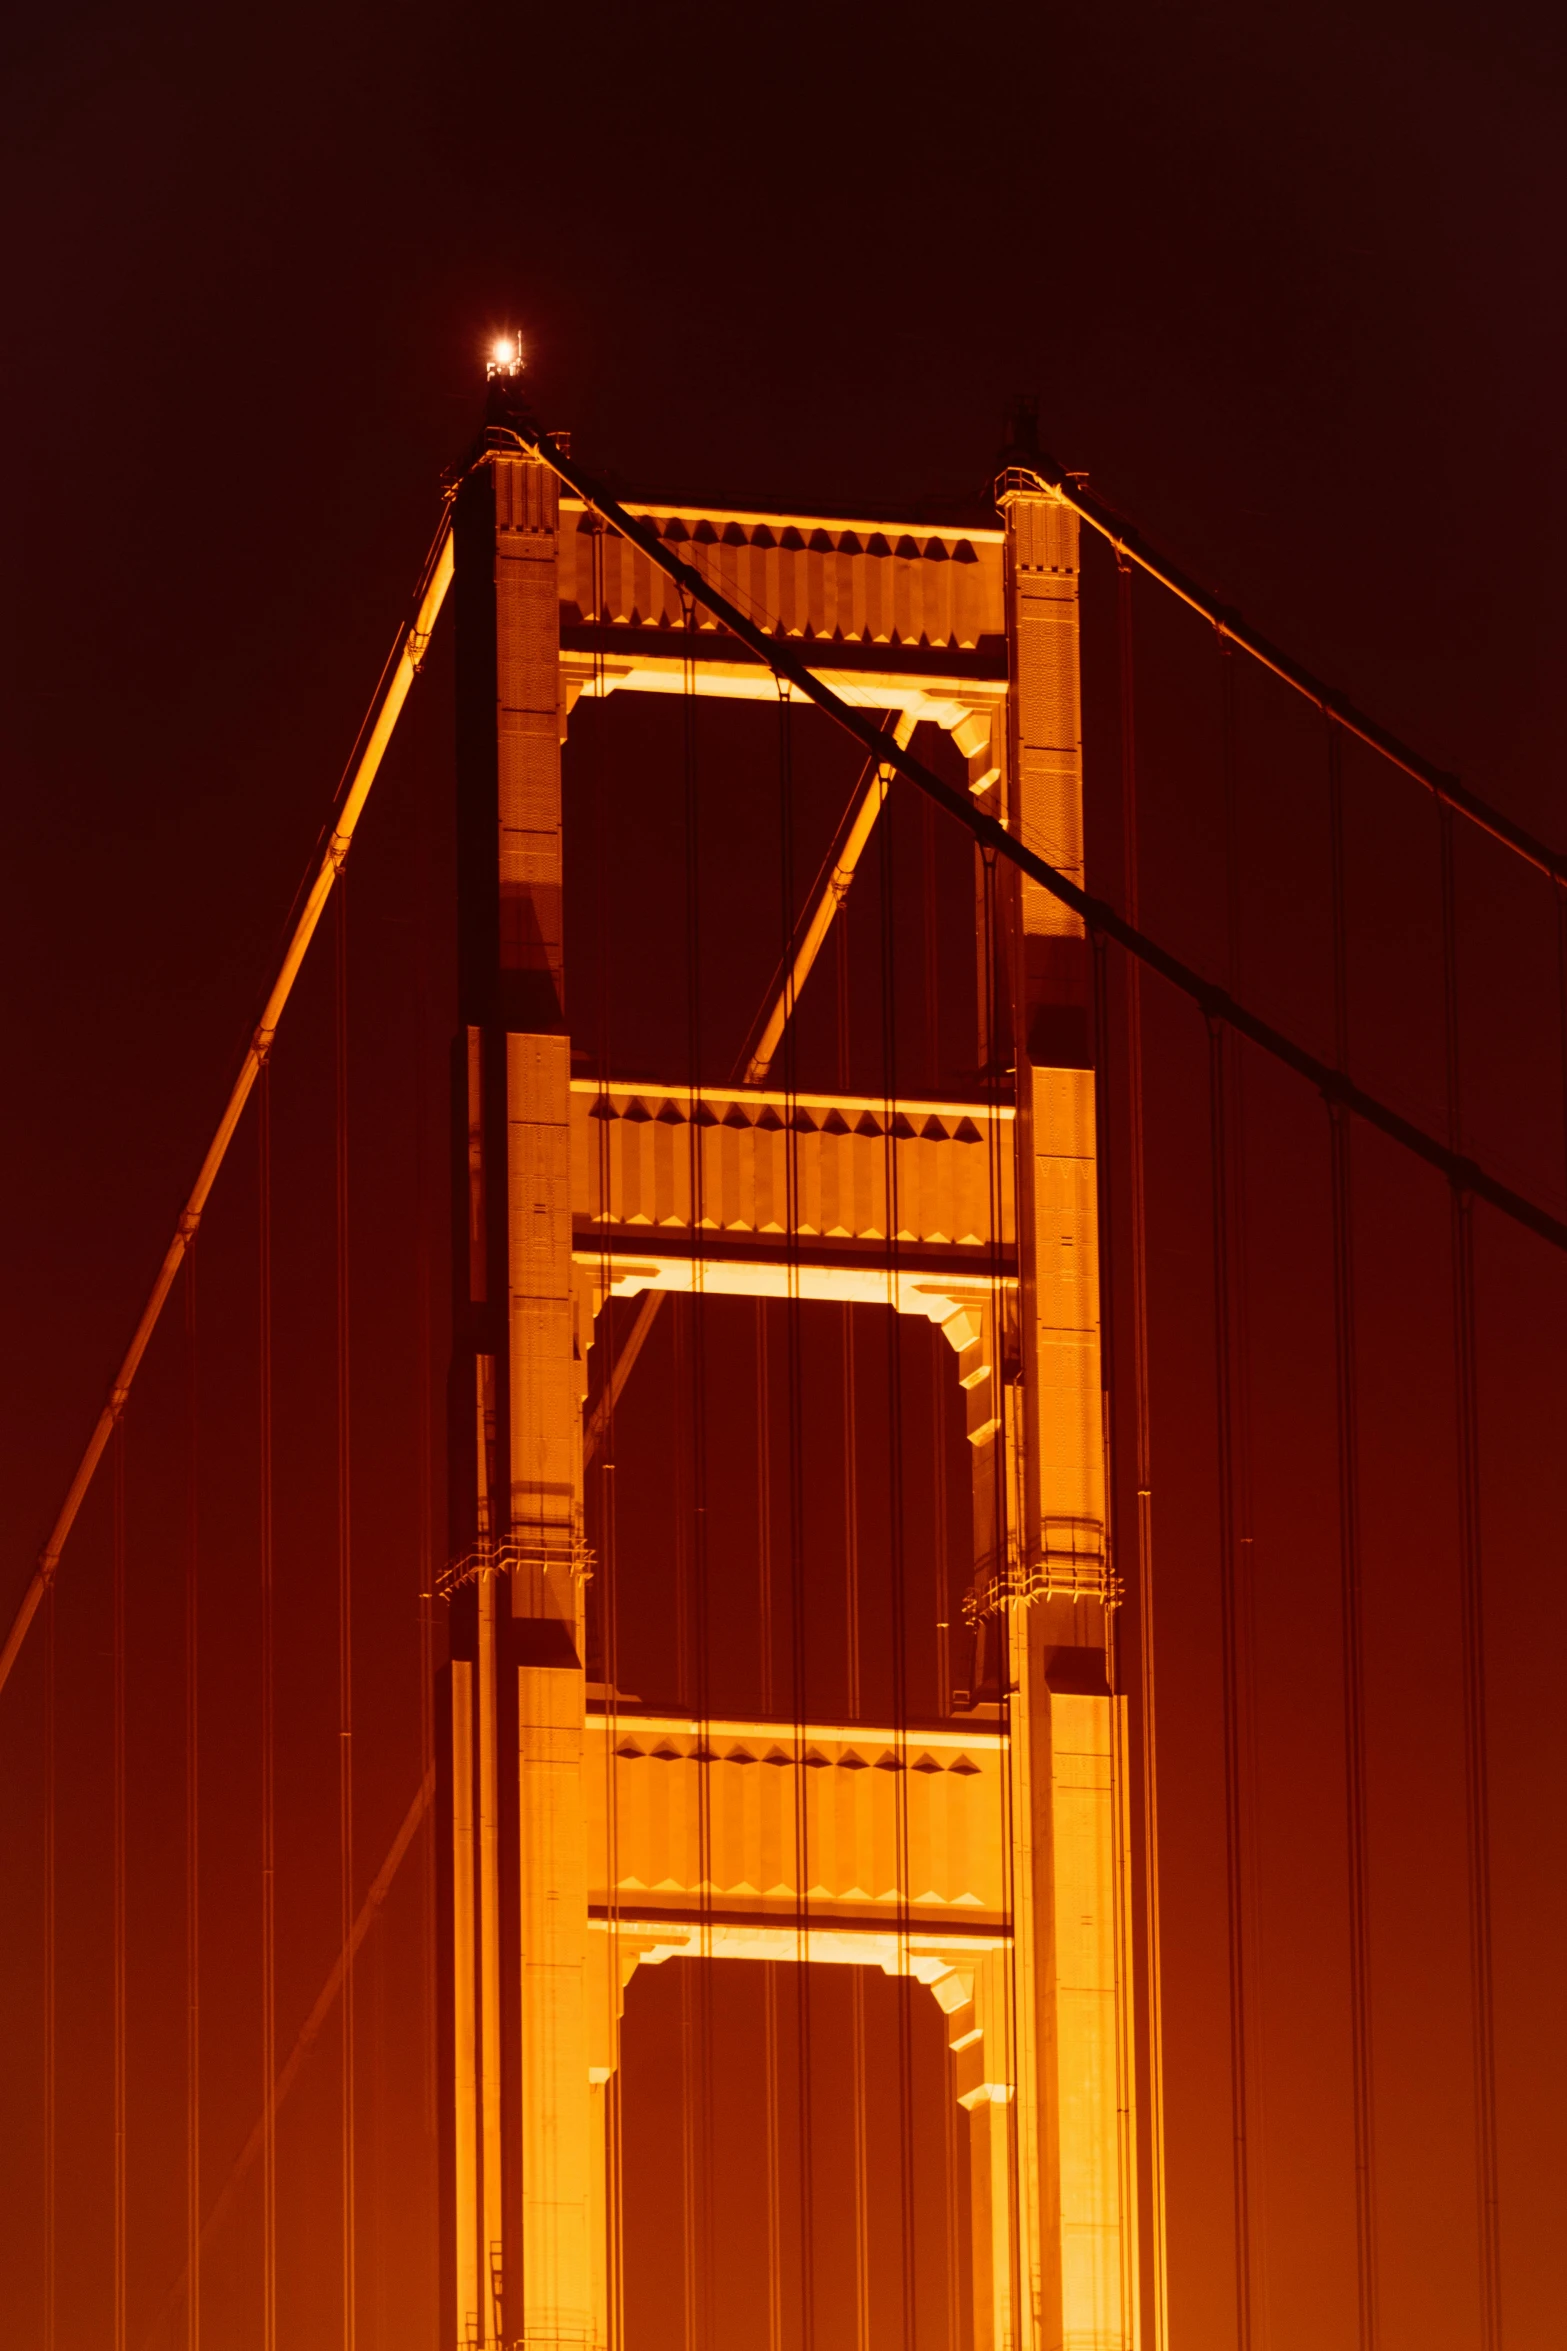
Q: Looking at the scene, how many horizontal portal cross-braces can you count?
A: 3